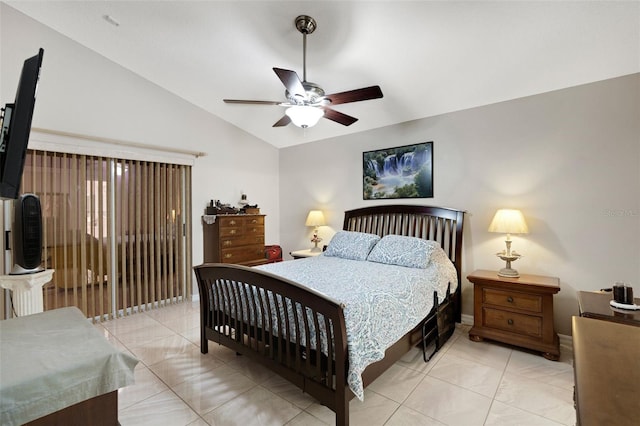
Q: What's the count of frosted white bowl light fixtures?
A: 1